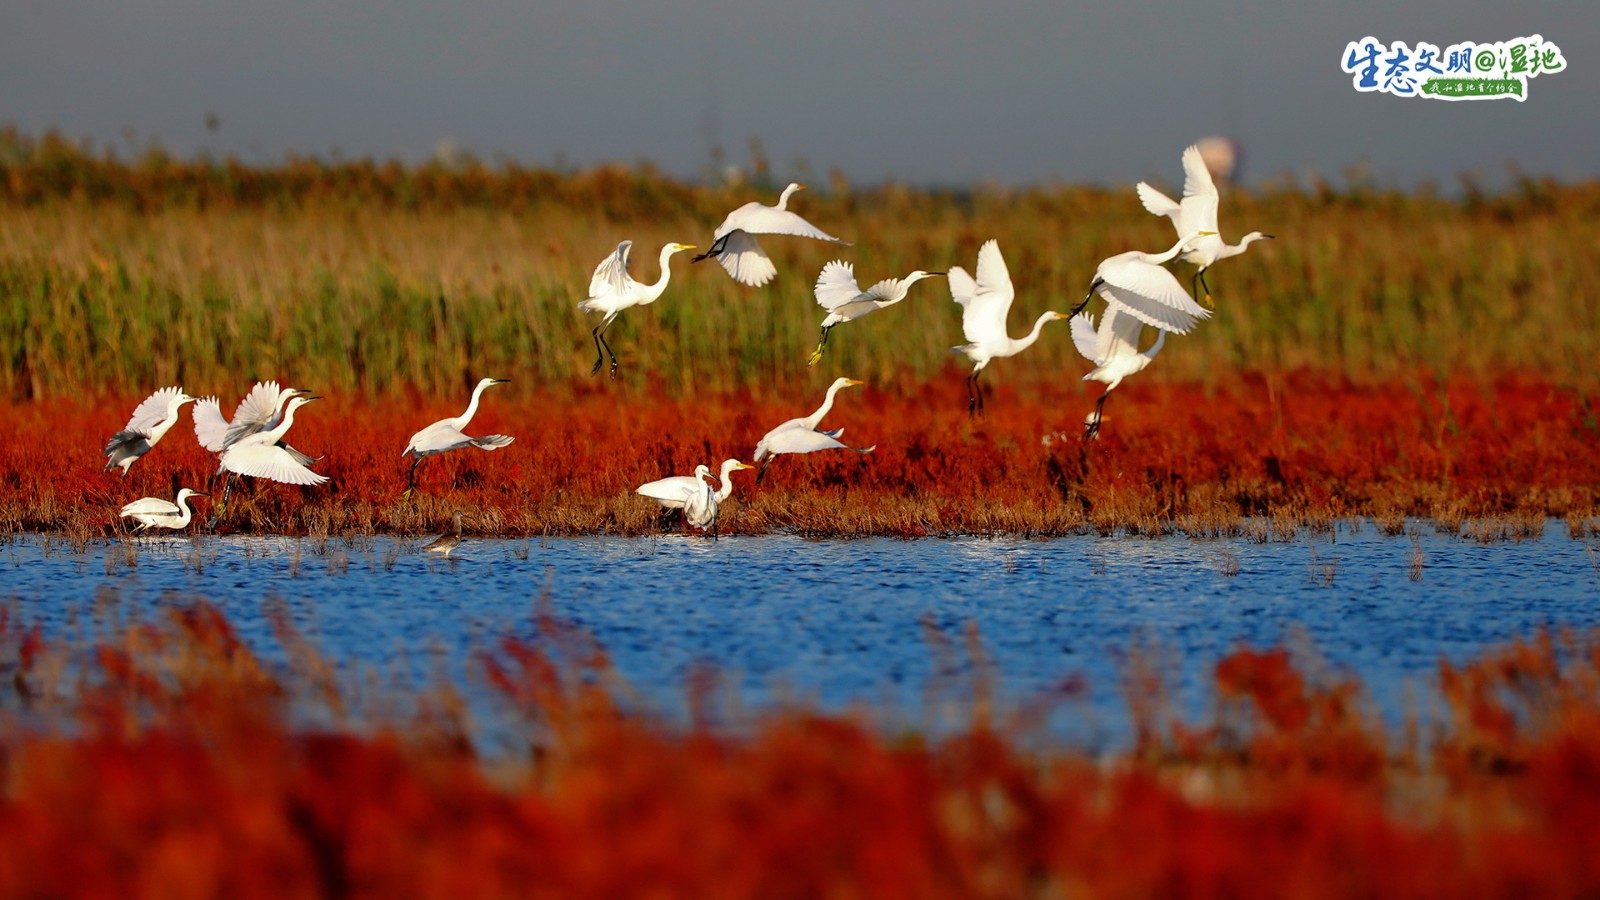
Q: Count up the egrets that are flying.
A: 12